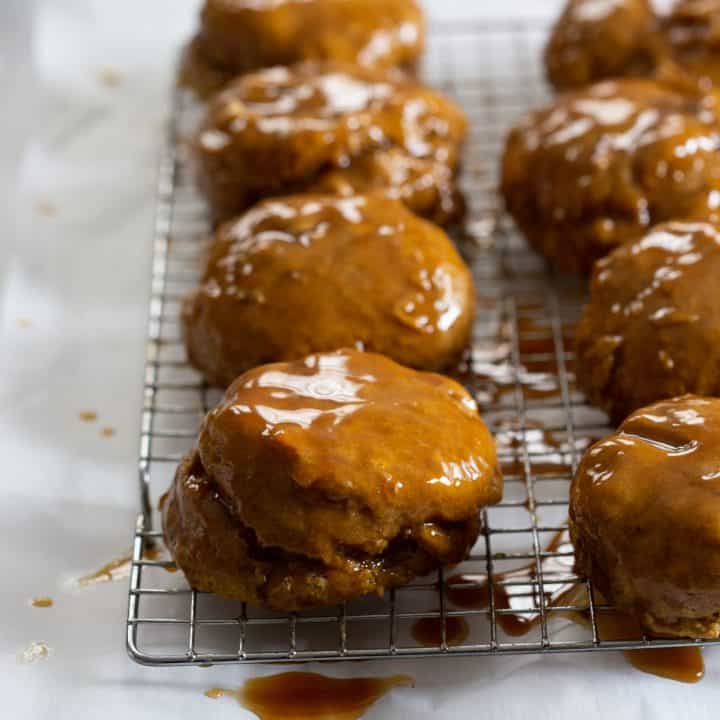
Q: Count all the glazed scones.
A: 8